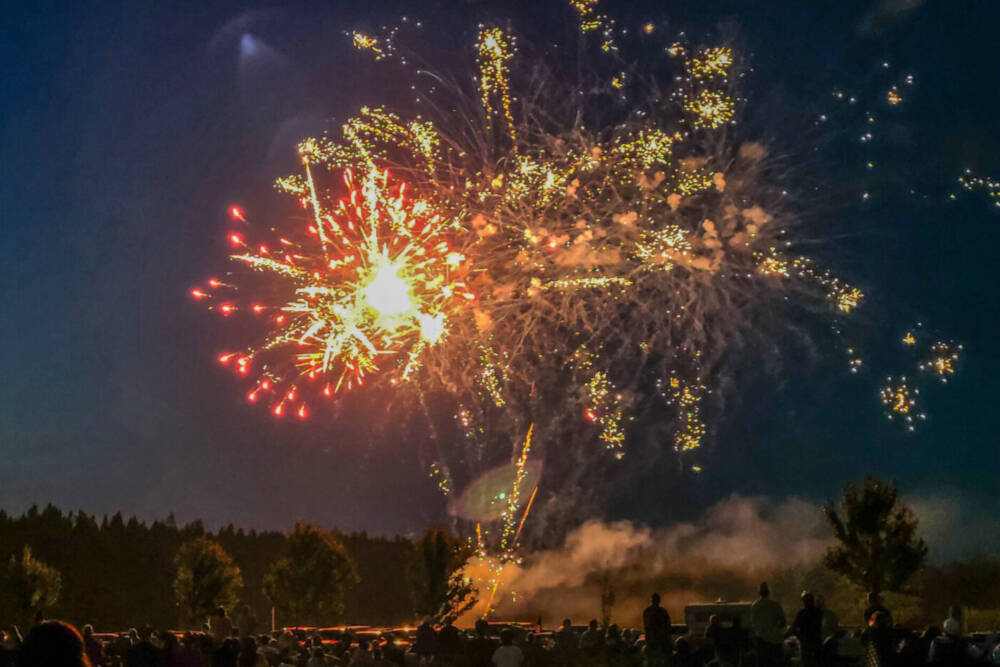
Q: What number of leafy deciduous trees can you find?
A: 5